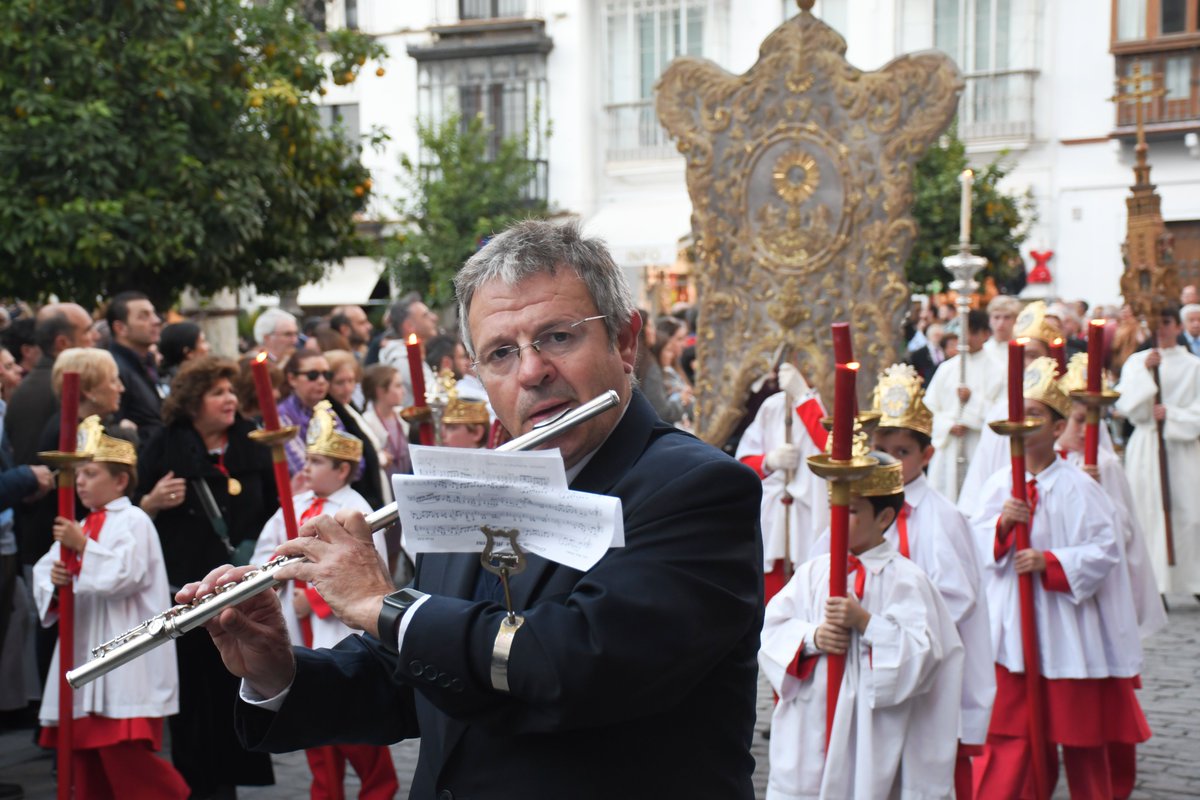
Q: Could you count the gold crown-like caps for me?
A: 8